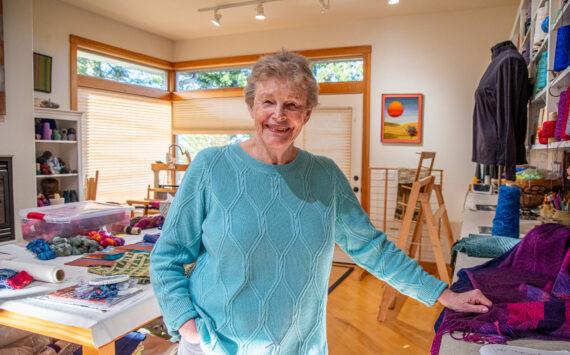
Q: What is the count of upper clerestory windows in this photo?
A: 3